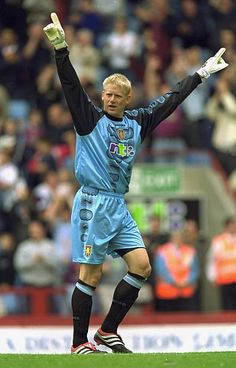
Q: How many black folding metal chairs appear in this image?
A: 0